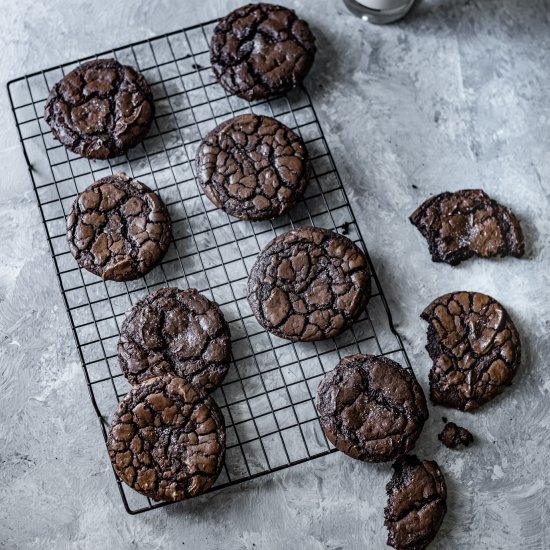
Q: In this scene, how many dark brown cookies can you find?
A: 11